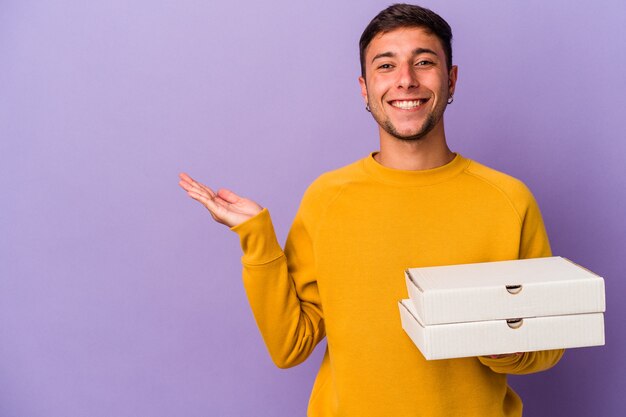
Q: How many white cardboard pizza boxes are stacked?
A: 2